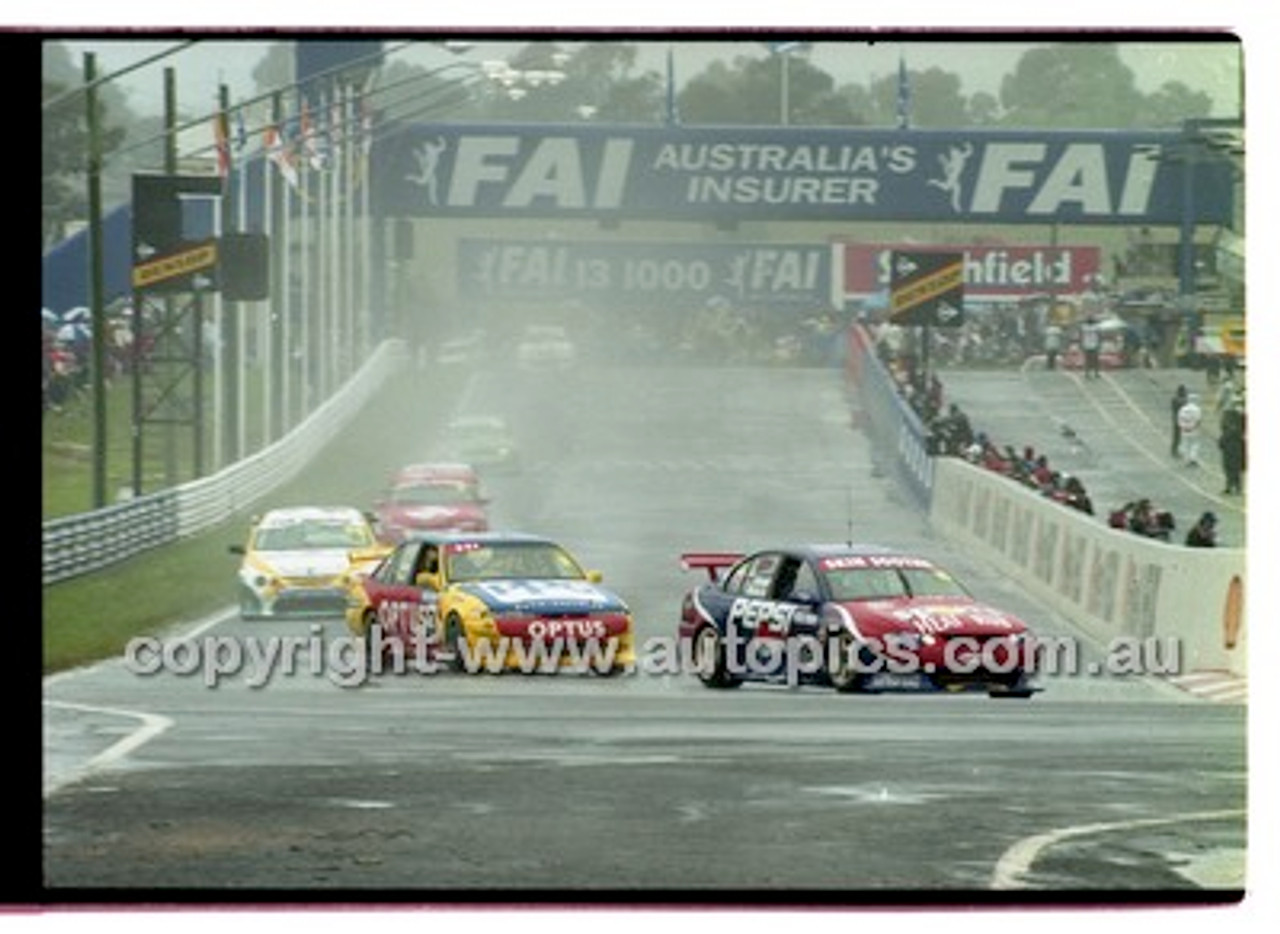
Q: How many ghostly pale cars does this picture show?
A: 2